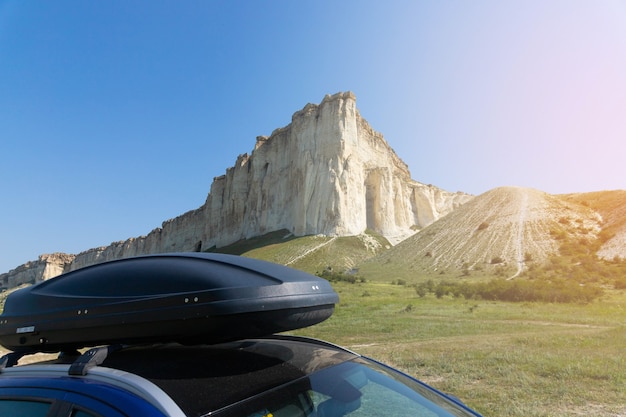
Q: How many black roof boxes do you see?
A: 1